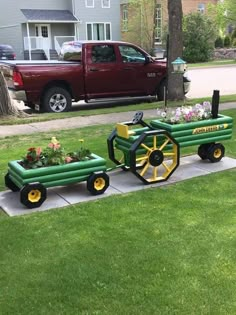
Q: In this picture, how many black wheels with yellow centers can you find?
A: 3